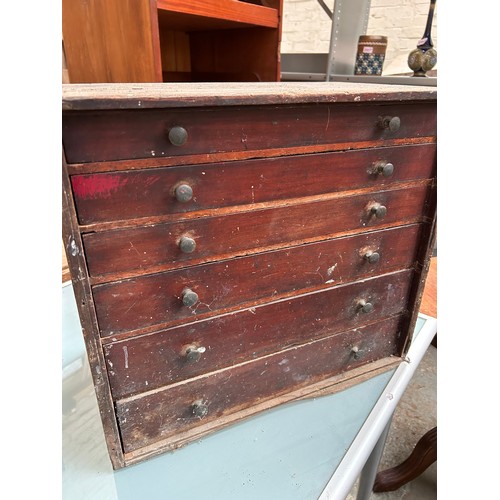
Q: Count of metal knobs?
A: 12